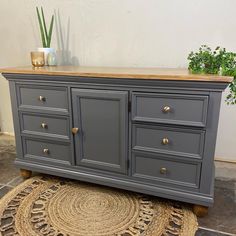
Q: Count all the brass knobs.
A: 7